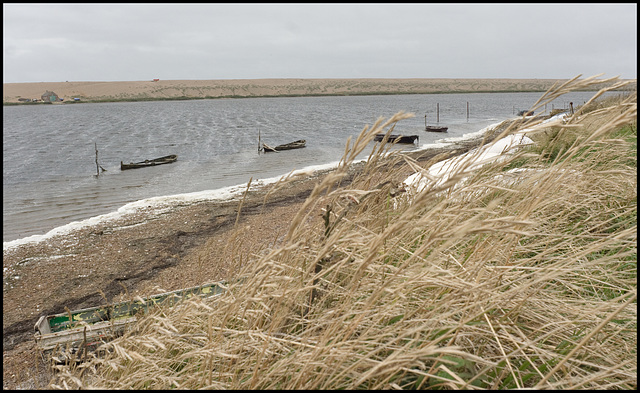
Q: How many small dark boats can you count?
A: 4